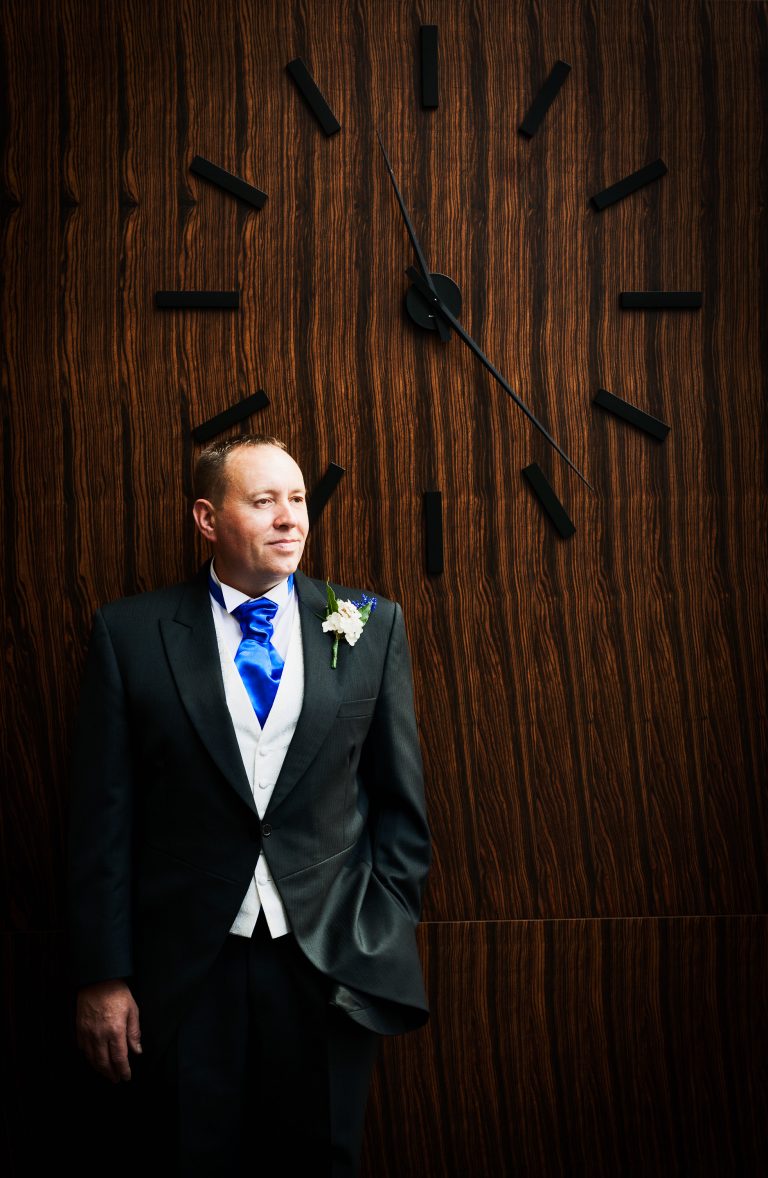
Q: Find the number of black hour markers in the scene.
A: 12